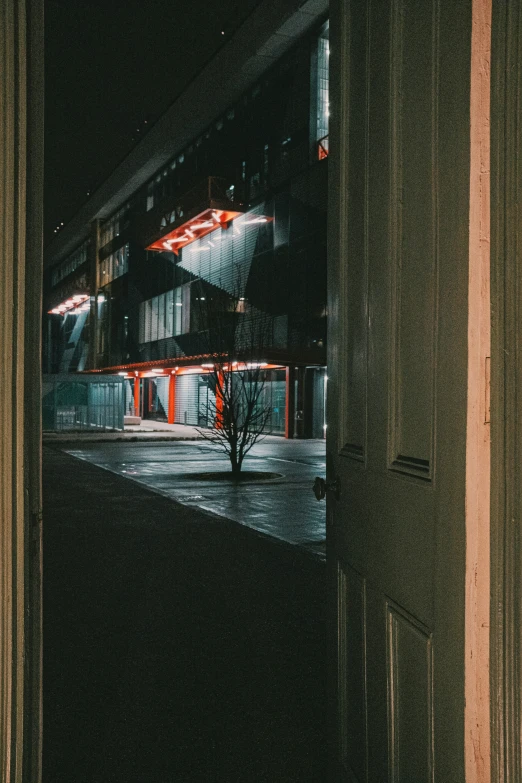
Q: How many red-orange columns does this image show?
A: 4